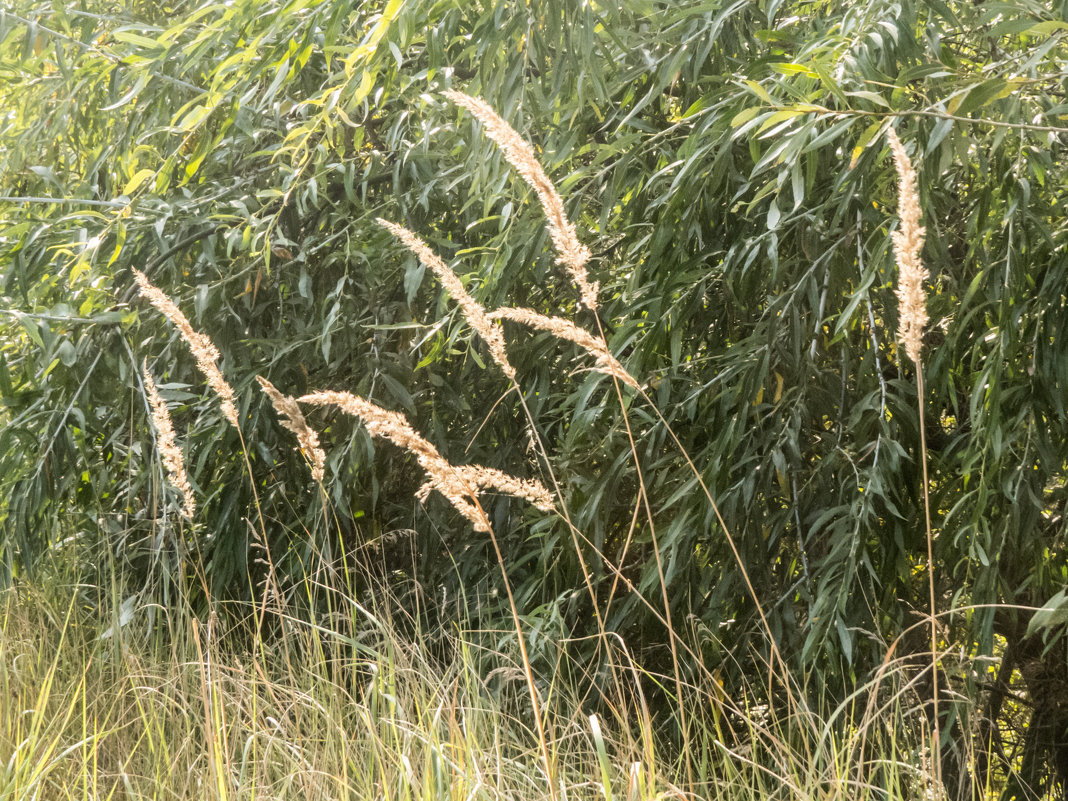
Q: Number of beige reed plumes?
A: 9